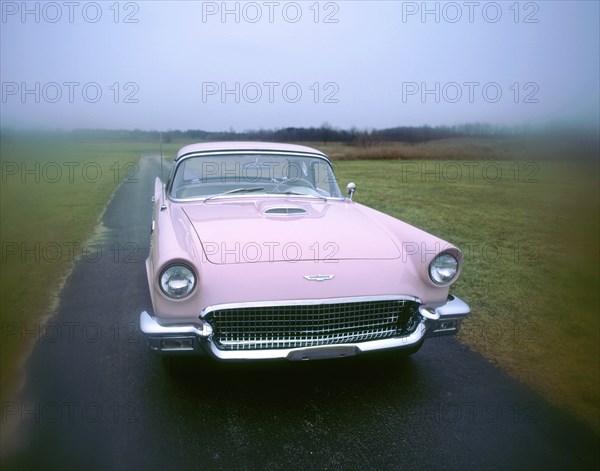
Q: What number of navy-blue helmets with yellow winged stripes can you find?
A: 0